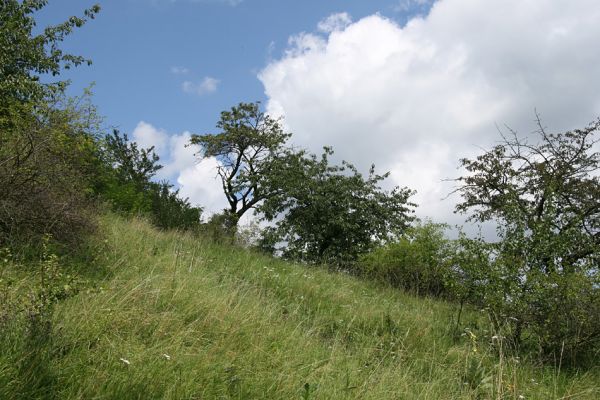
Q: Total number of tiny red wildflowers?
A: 0